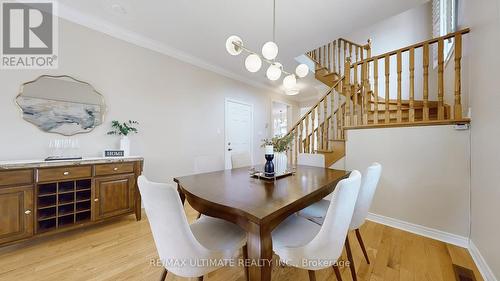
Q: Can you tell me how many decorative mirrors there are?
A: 1